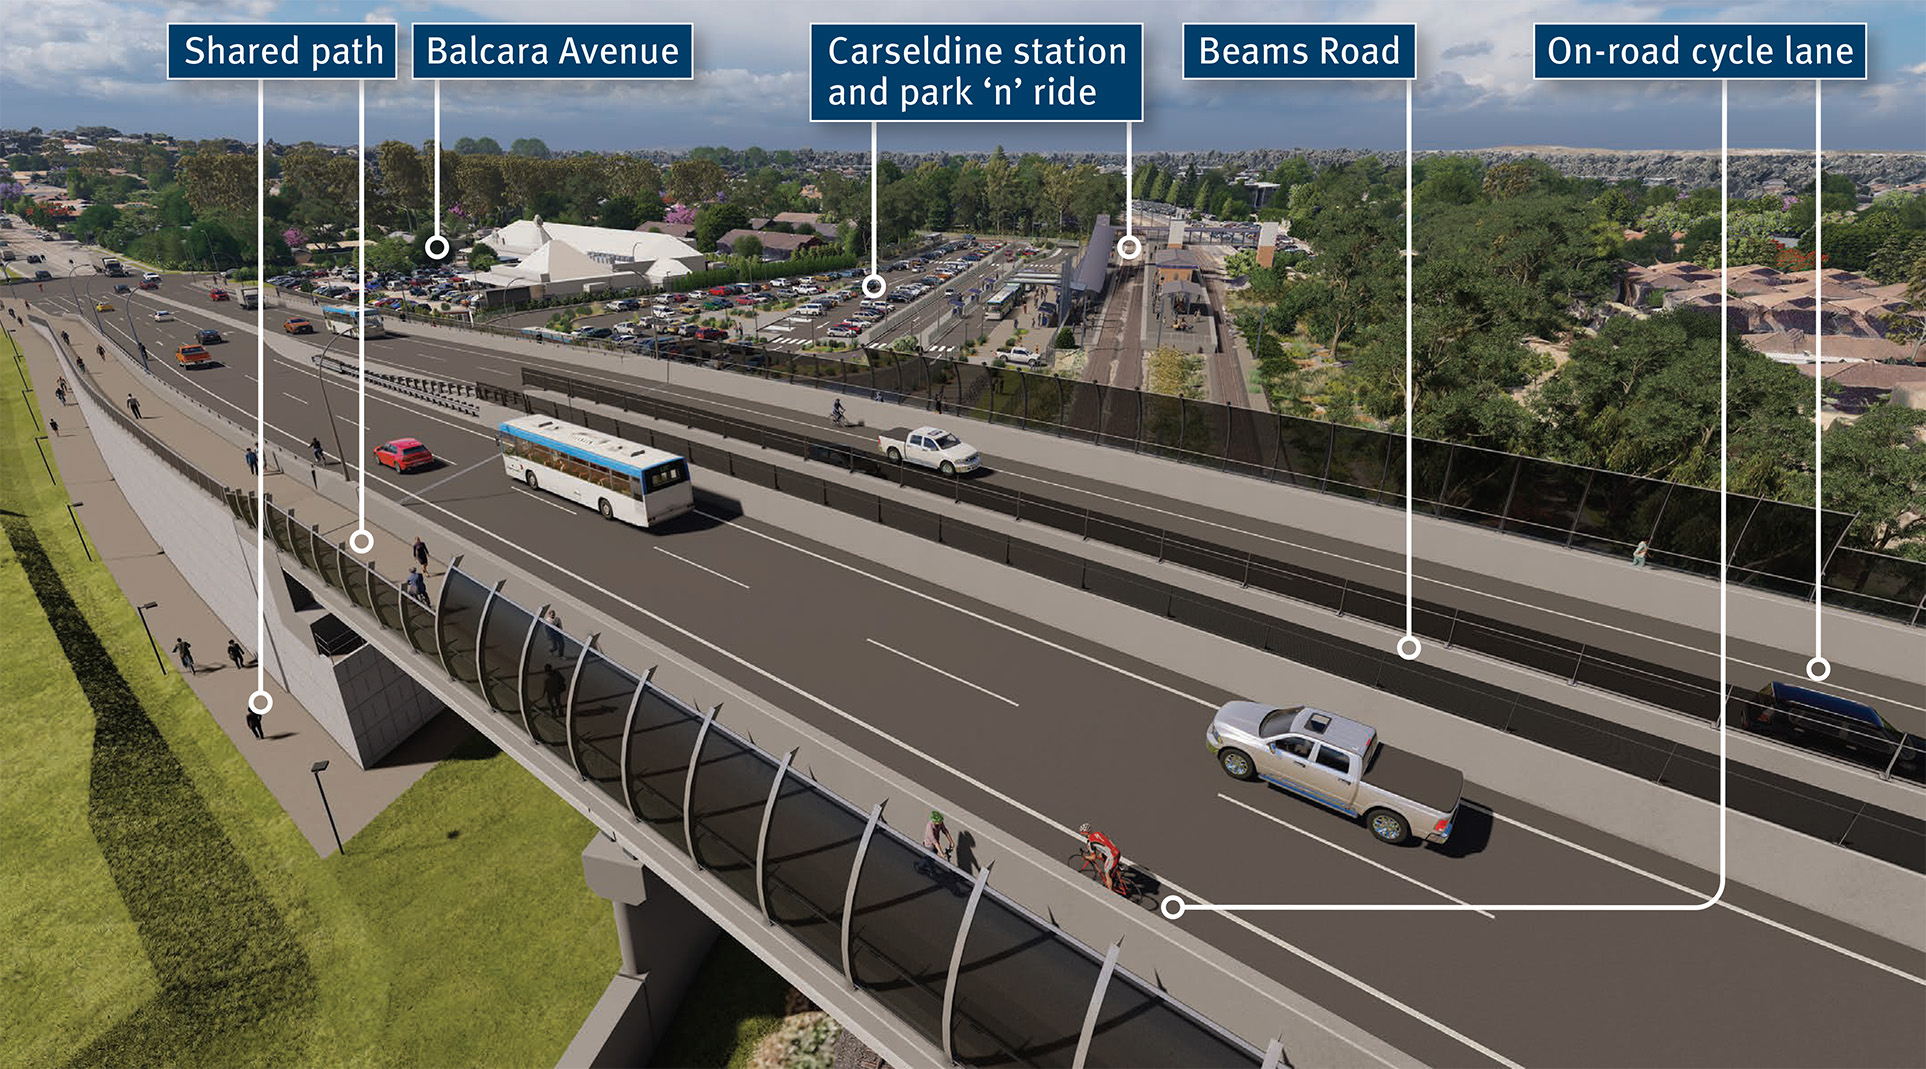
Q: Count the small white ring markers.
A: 8